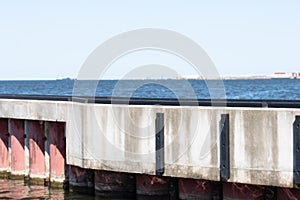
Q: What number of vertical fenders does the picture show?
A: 3